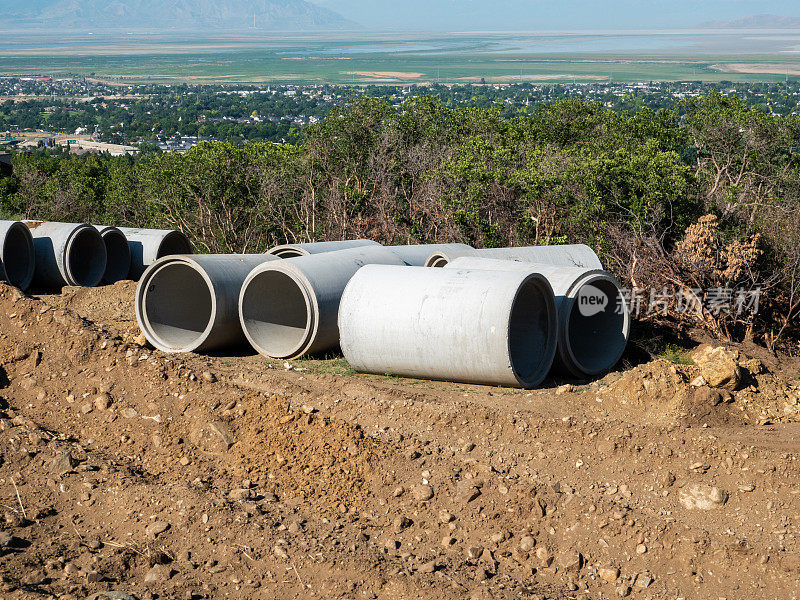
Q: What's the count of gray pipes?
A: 11